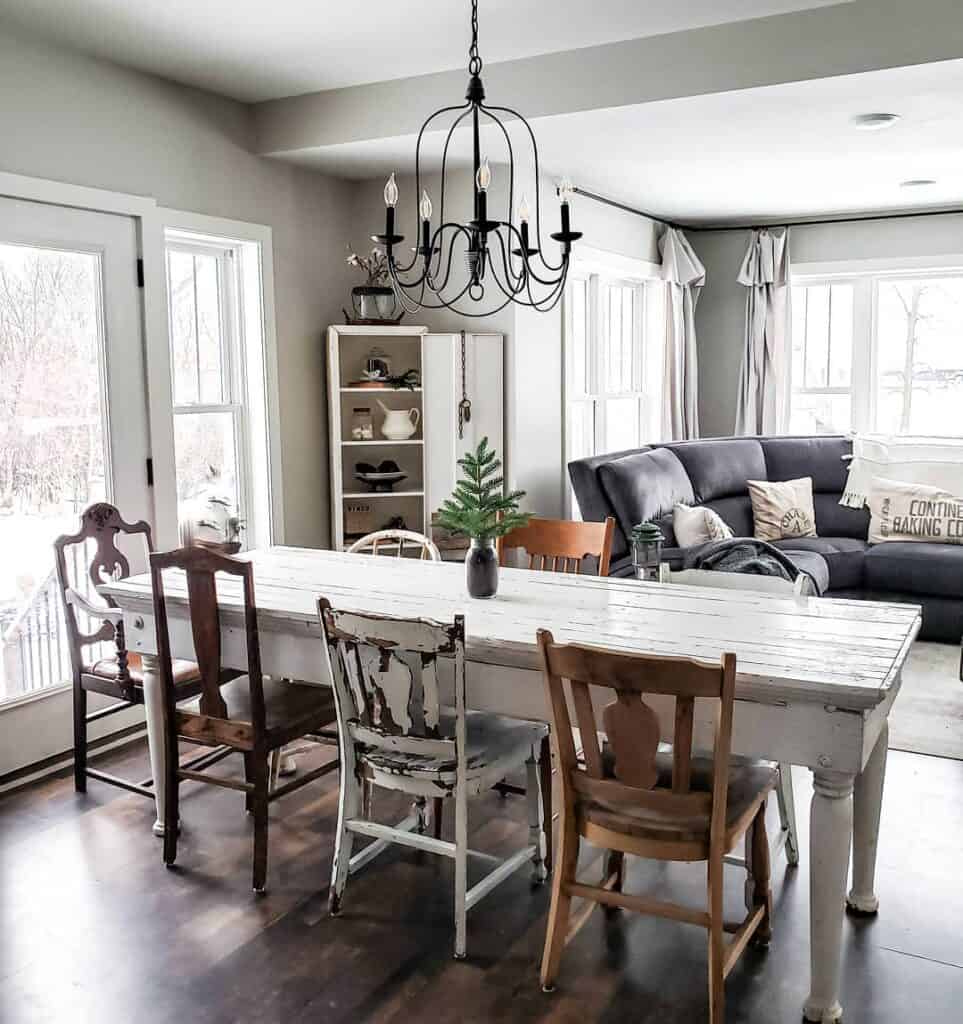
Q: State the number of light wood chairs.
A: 2